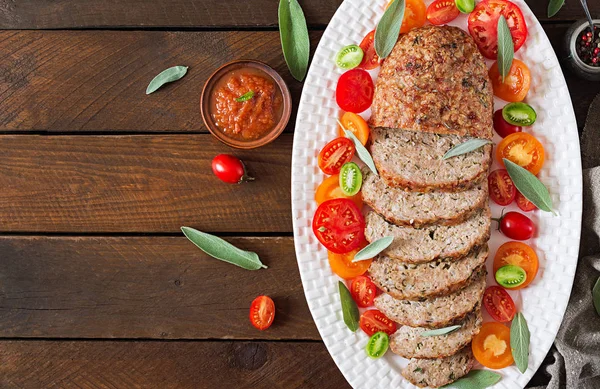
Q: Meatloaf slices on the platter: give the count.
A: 7